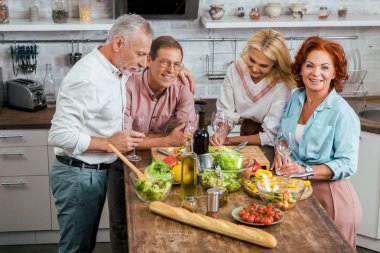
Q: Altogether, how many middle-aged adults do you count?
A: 4